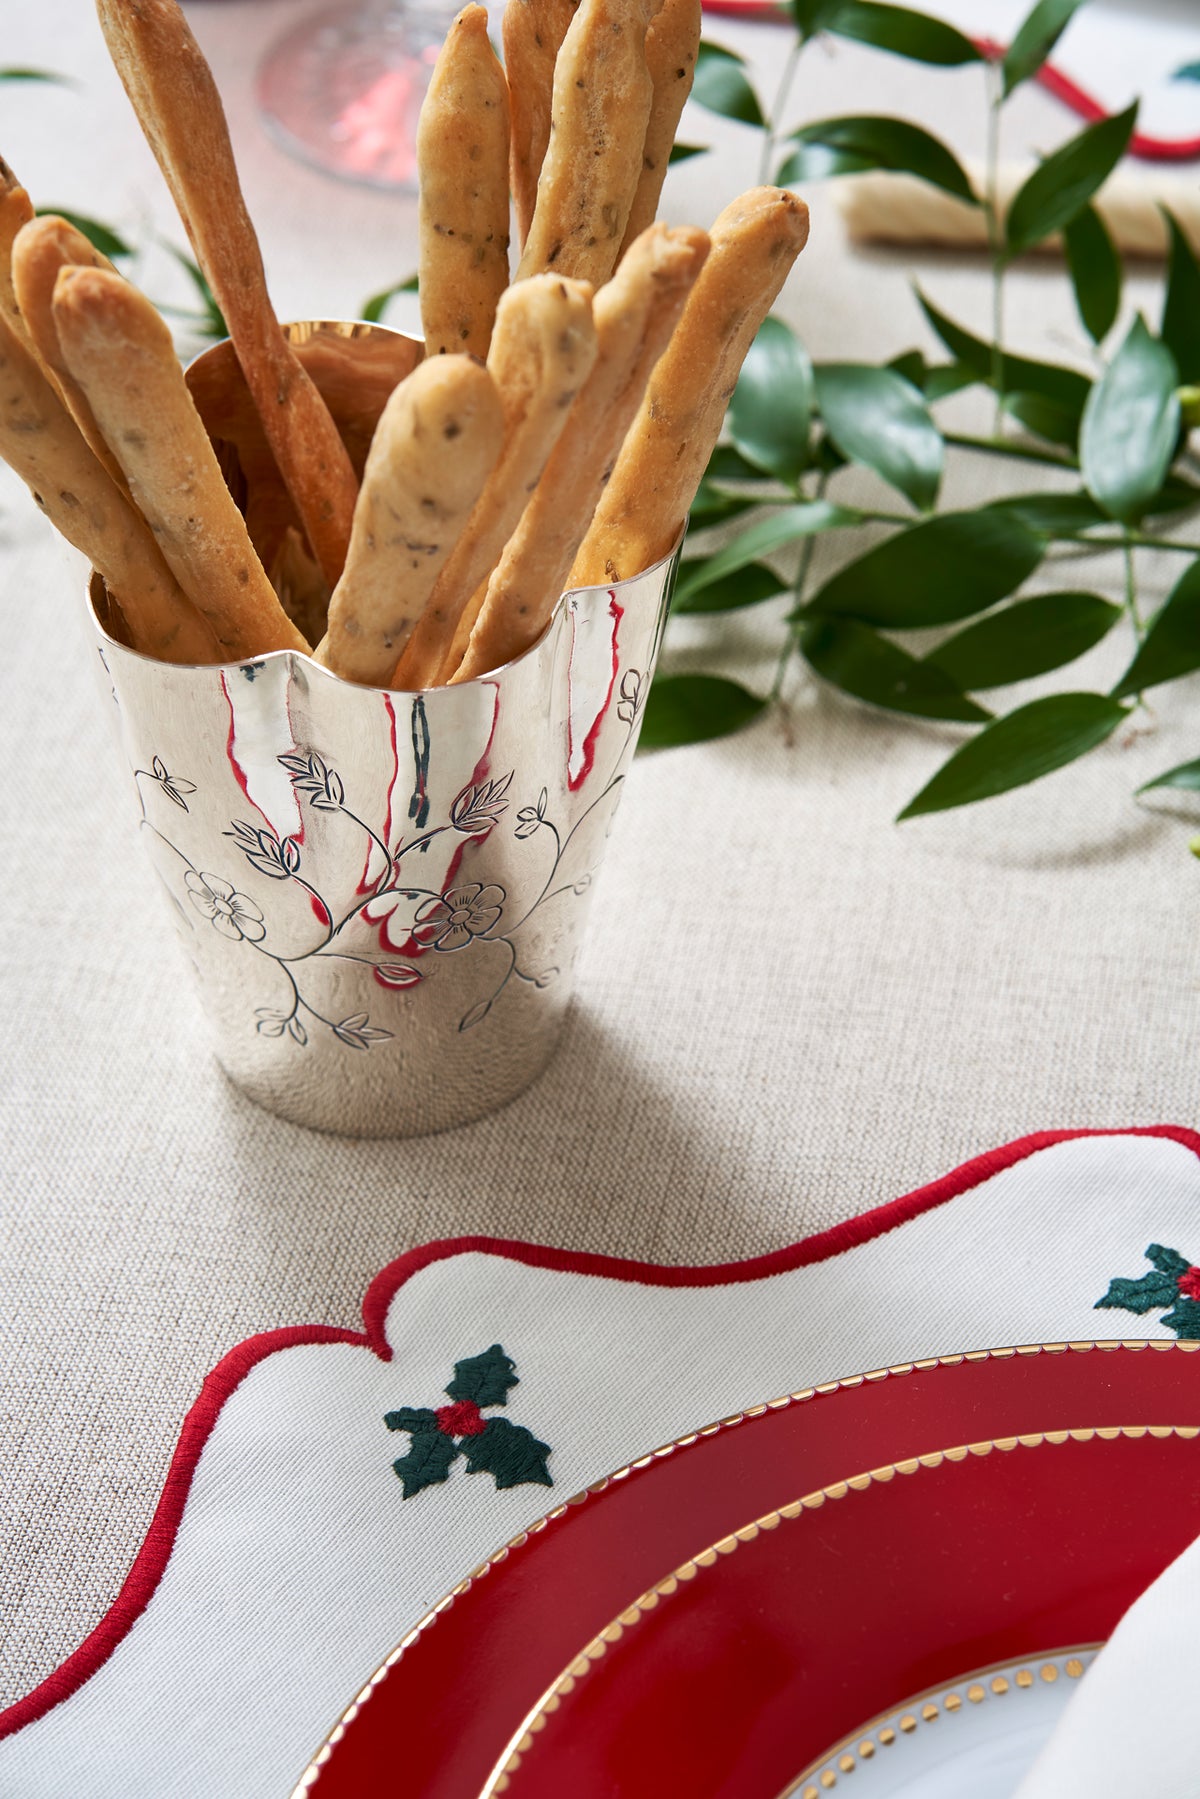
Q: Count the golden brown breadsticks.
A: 13